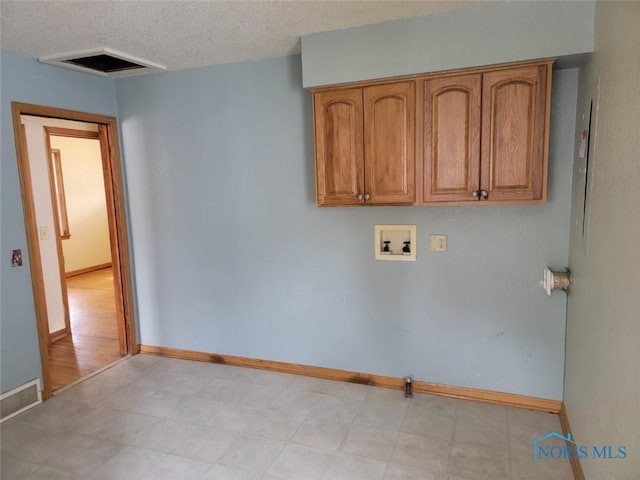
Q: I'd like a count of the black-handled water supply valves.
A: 2